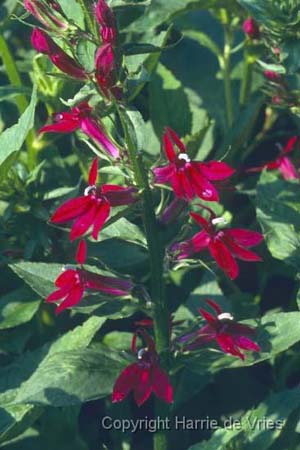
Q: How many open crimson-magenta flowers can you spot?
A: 8